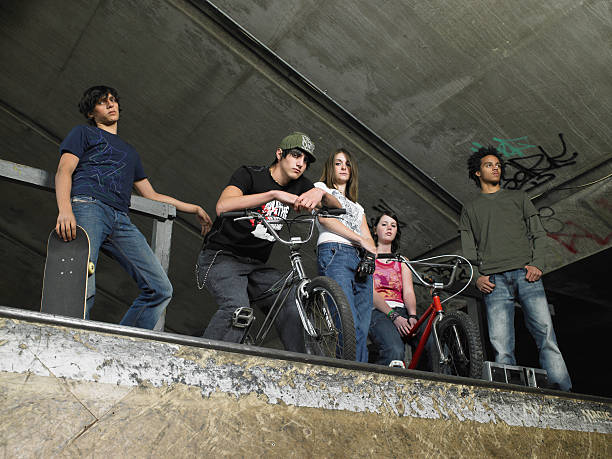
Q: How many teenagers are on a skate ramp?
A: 5